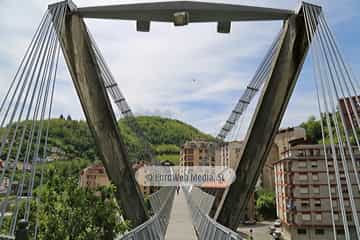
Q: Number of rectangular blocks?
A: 3